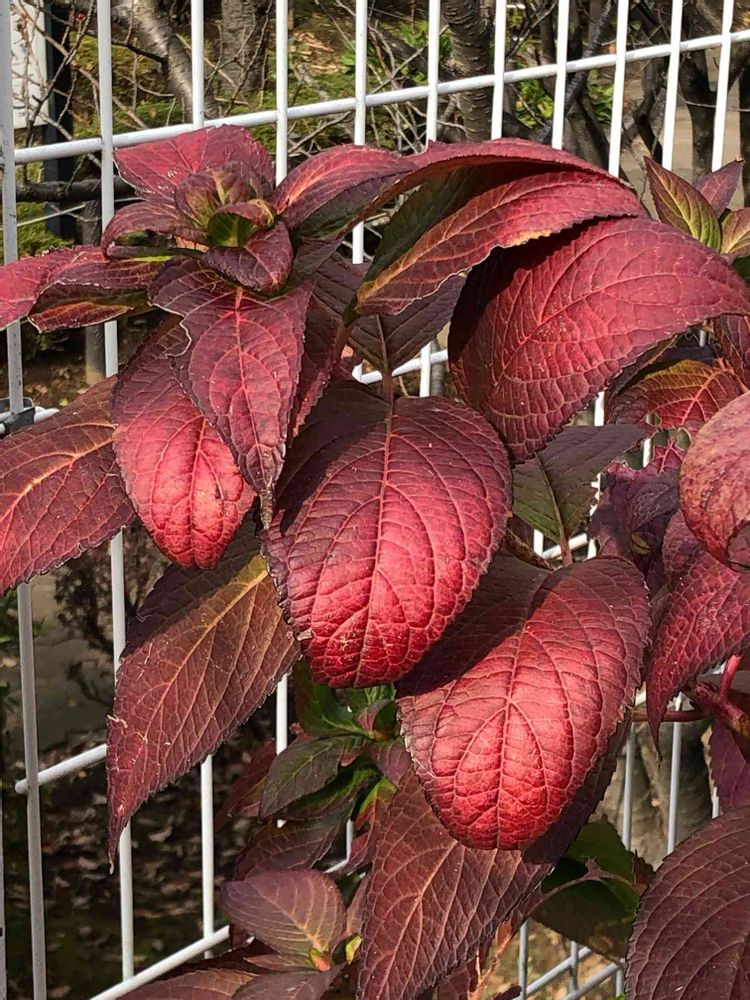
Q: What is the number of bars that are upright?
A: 11